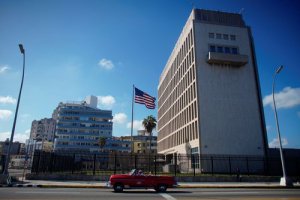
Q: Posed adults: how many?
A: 0